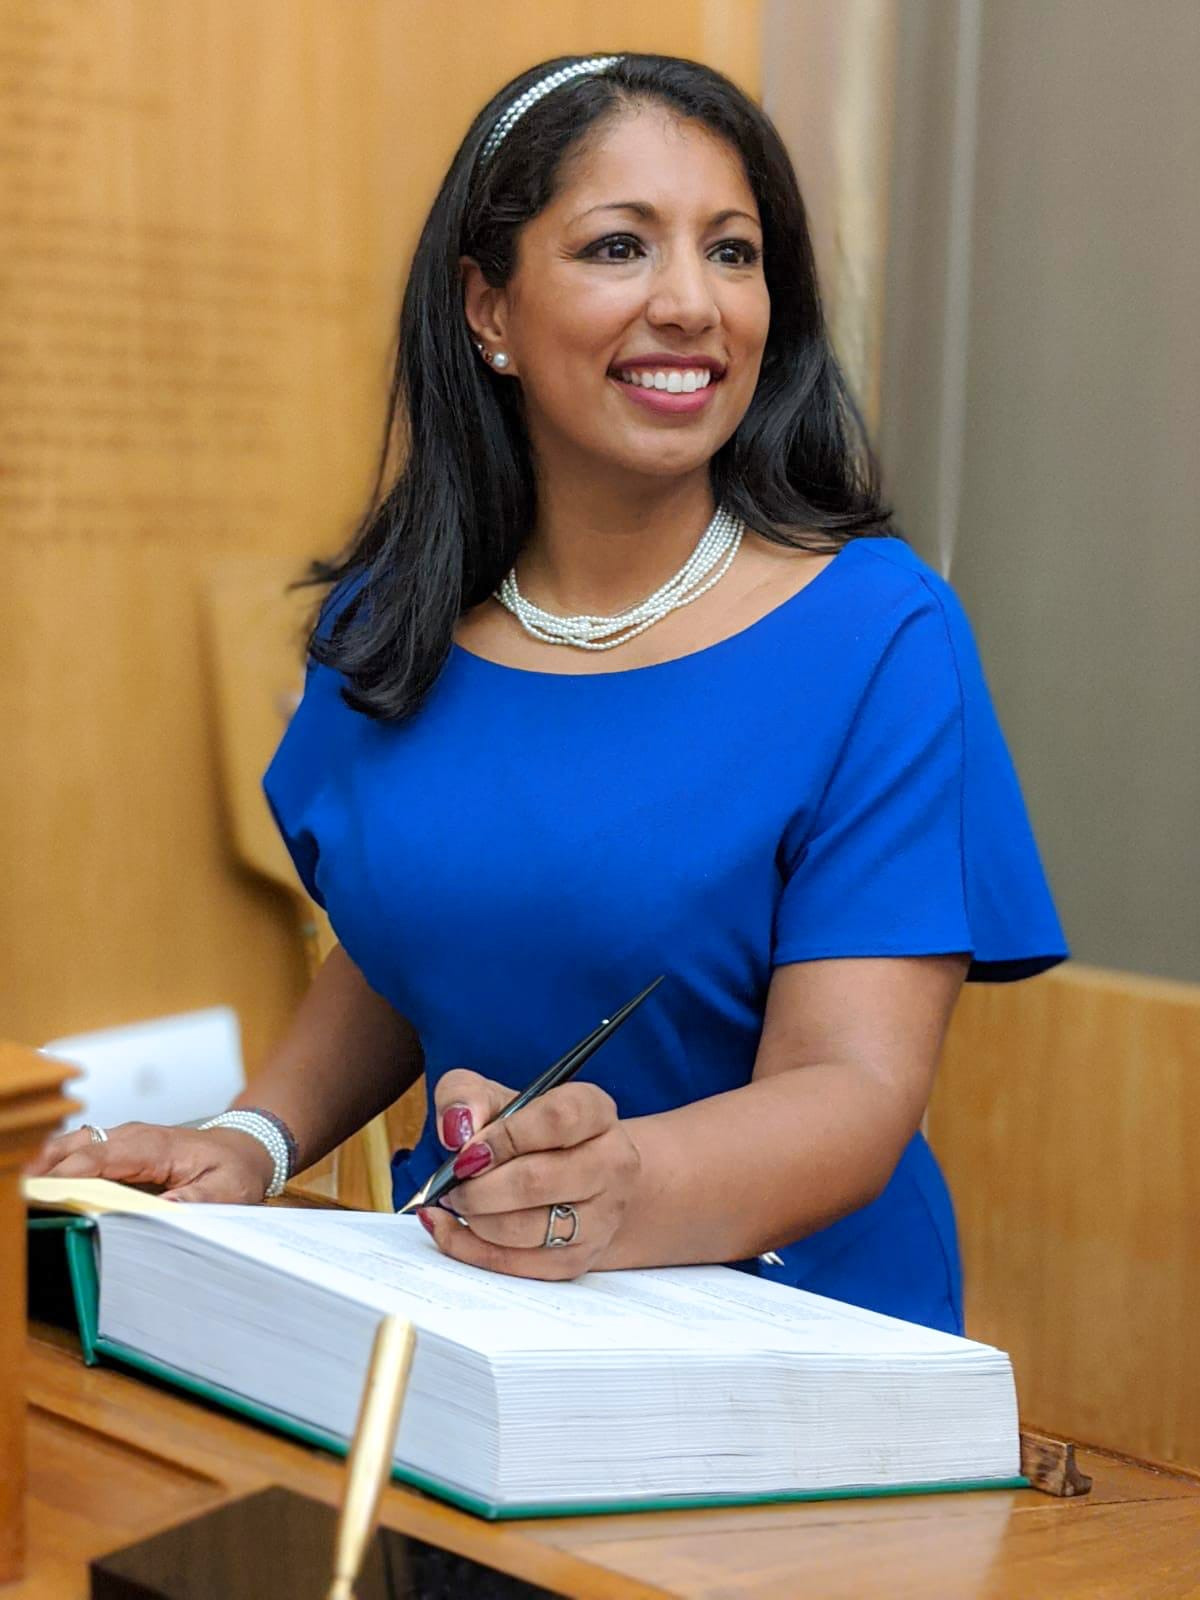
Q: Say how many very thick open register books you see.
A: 1